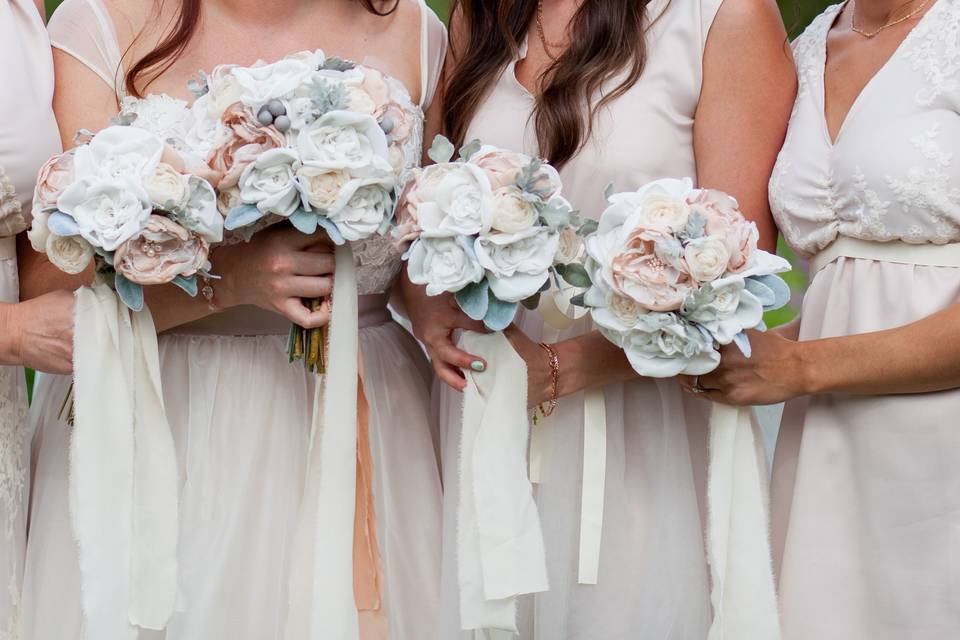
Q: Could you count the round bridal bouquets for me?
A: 4